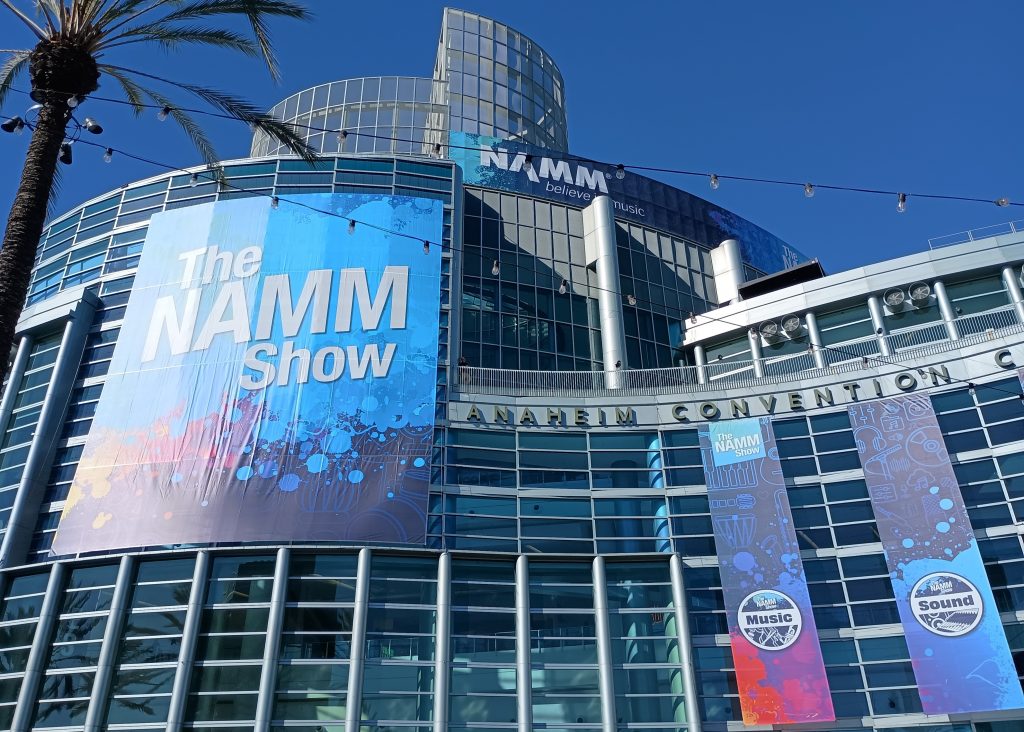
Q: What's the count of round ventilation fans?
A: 4